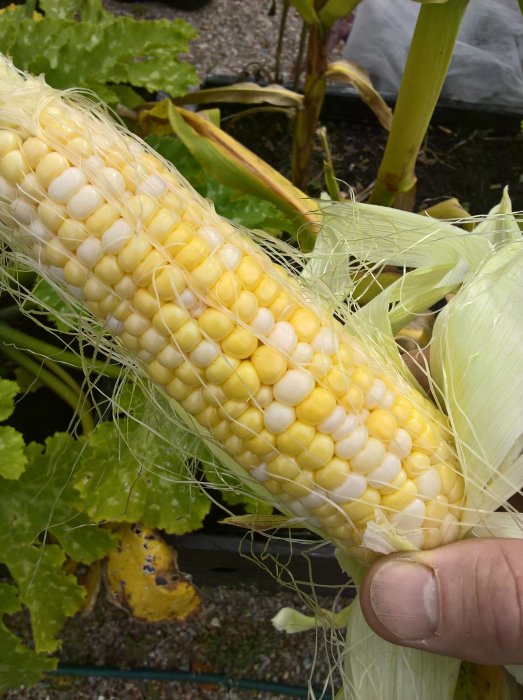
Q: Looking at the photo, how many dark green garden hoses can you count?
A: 1